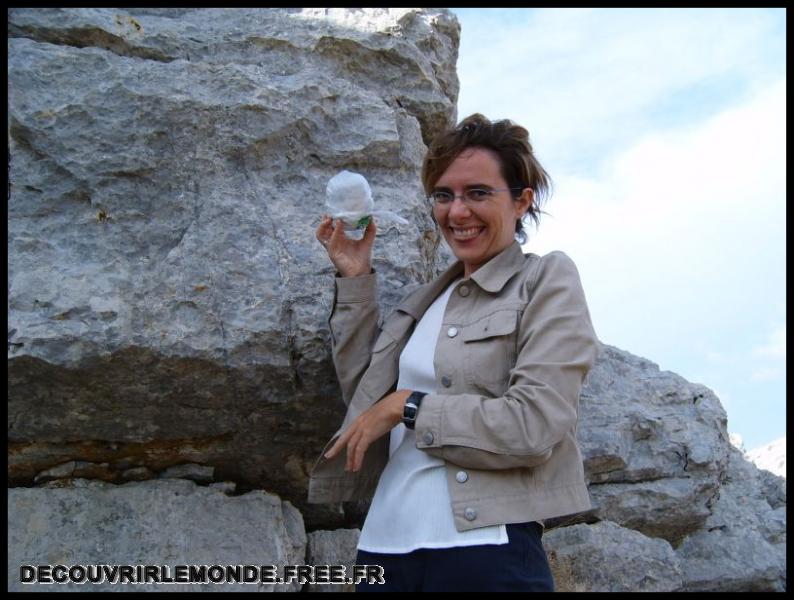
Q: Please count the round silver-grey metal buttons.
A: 6